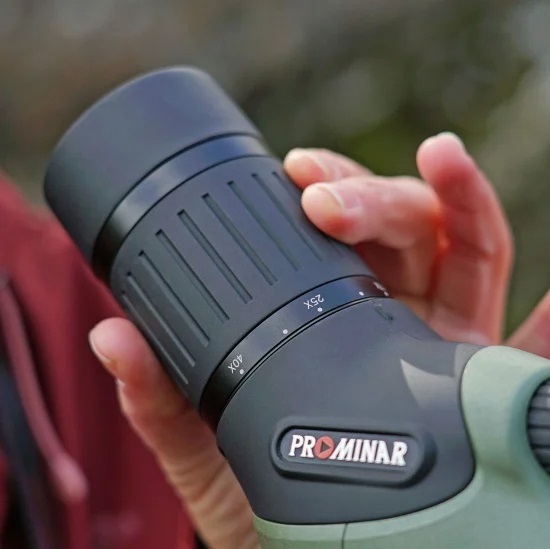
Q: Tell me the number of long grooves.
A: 9